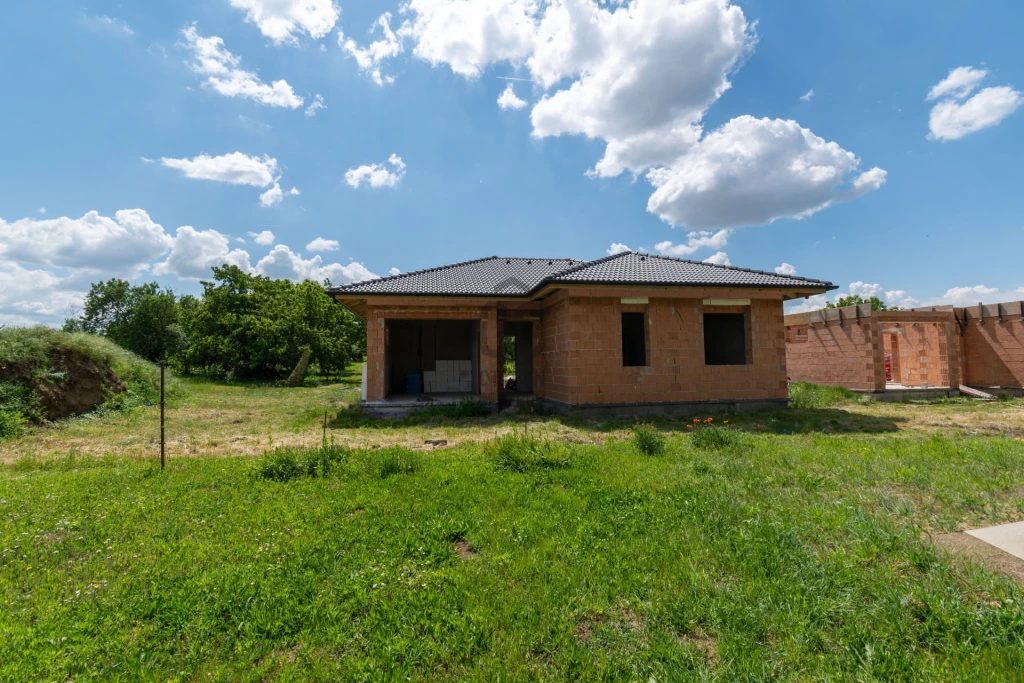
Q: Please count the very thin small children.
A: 0